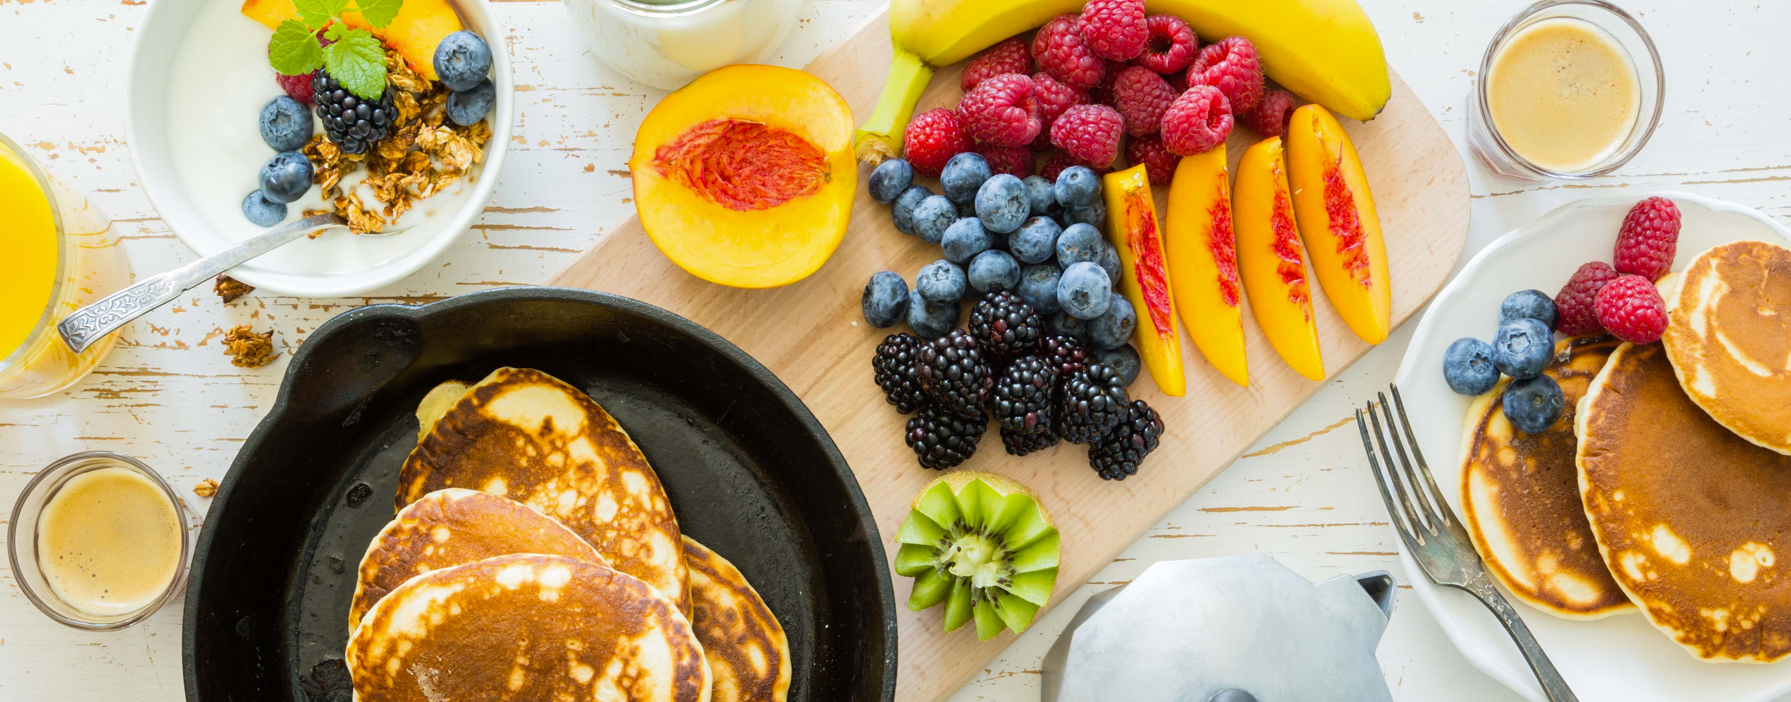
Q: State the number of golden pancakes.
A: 7